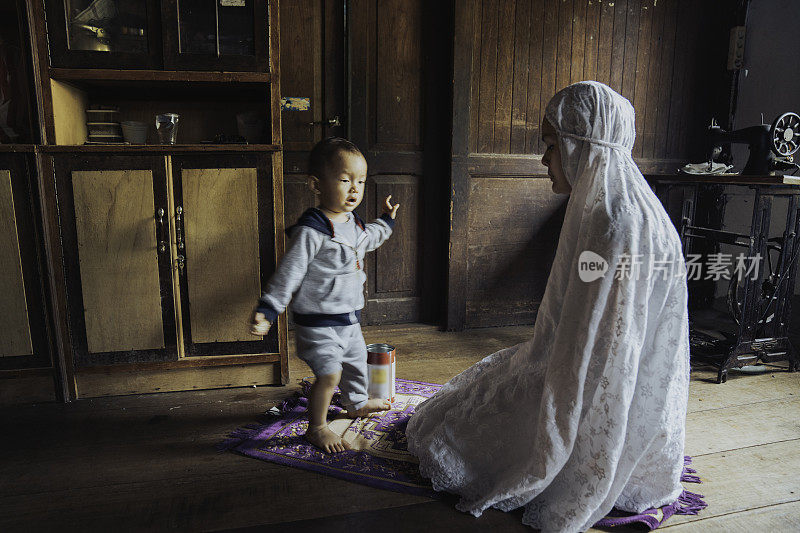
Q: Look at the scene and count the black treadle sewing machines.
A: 1